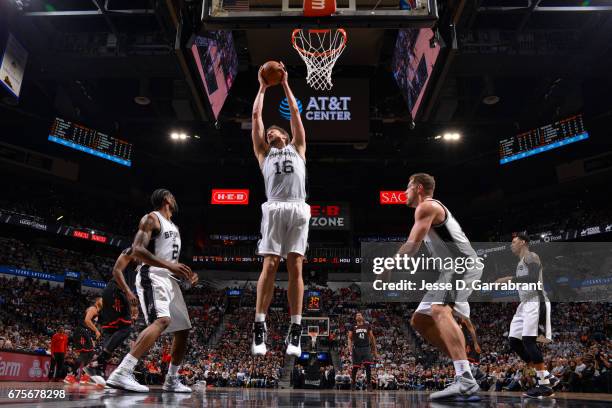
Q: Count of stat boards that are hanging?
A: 2